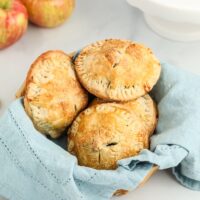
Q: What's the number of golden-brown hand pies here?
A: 4